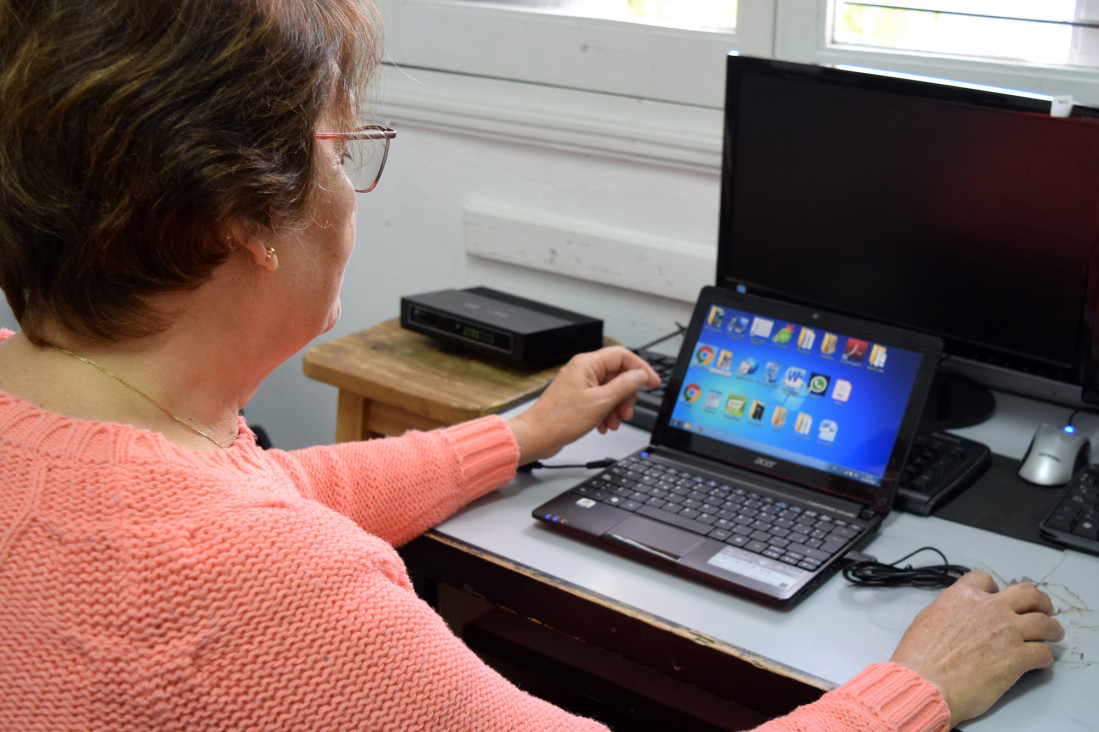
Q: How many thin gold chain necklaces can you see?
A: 1